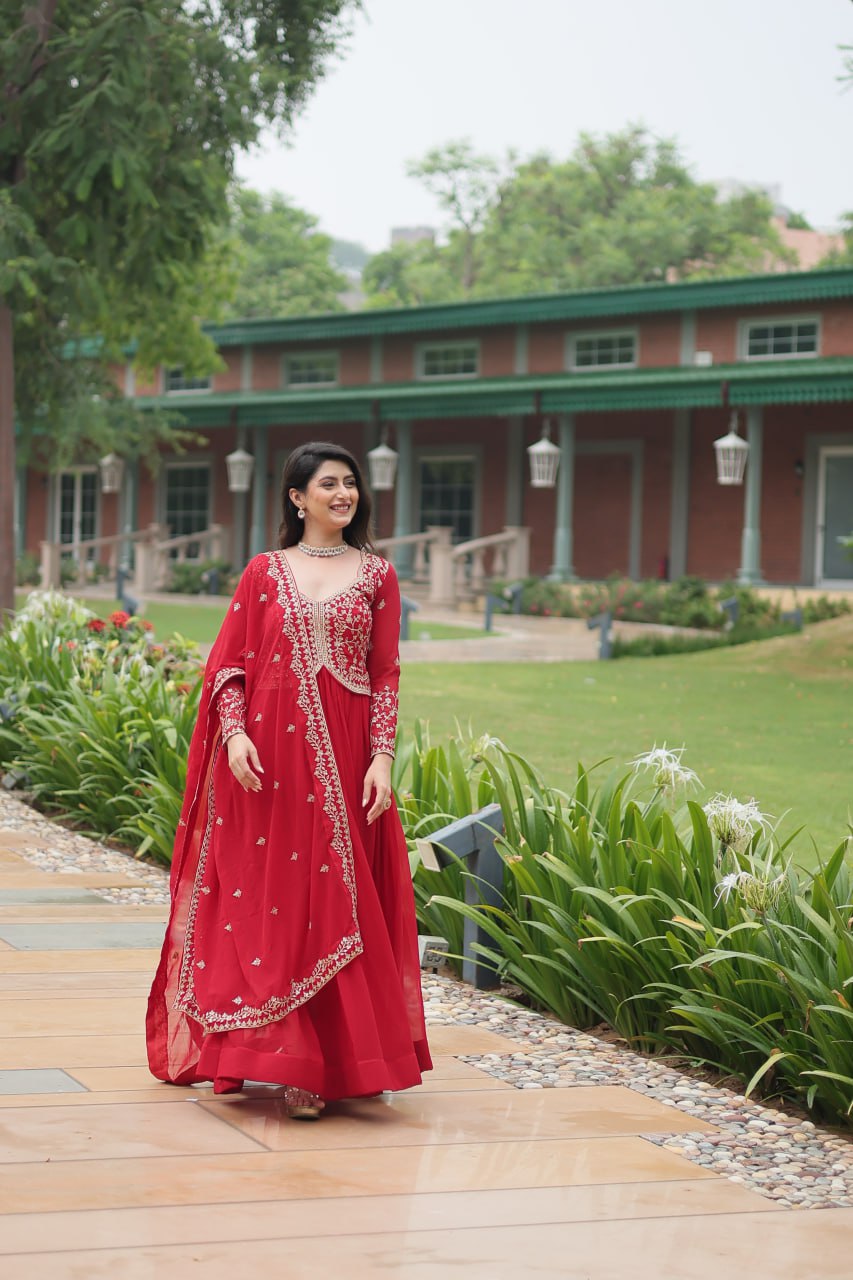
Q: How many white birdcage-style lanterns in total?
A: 5